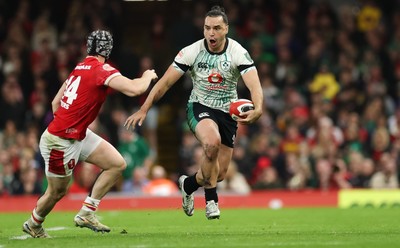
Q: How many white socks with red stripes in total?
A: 2